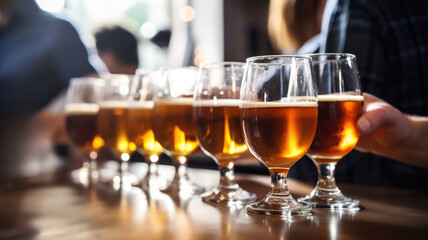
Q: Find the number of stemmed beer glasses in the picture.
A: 7